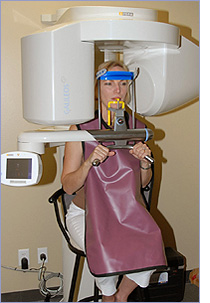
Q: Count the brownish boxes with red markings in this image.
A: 1